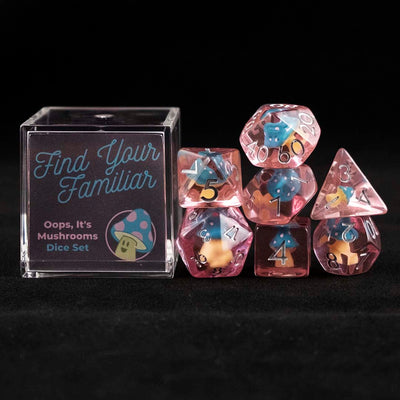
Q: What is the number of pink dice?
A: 7